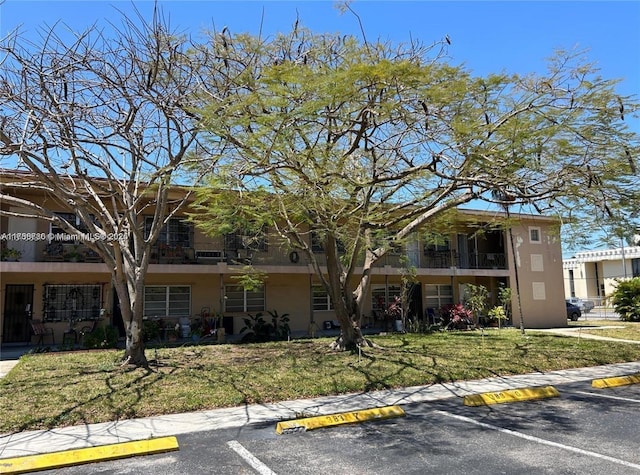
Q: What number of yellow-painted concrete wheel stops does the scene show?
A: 4